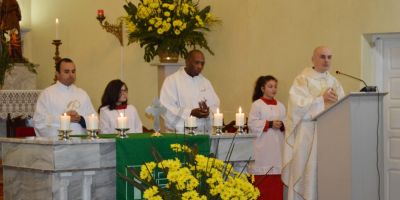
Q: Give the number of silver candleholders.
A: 6